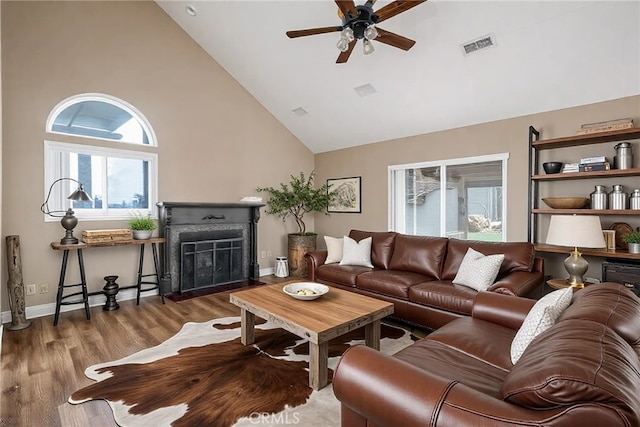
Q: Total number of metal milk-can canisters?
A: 4